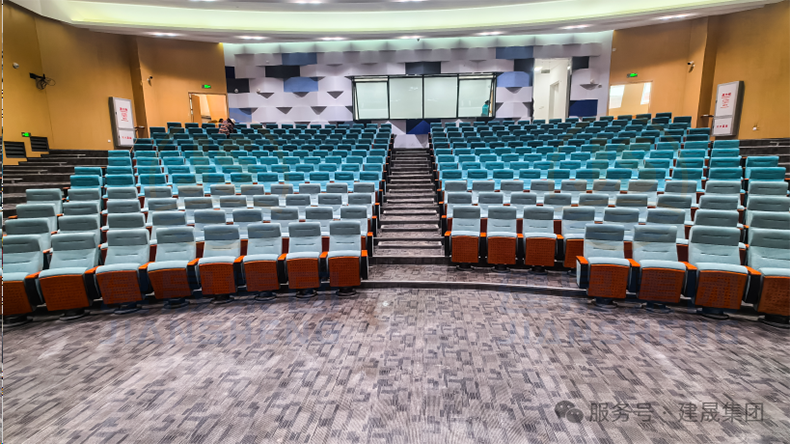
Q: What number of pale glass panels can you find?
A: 4